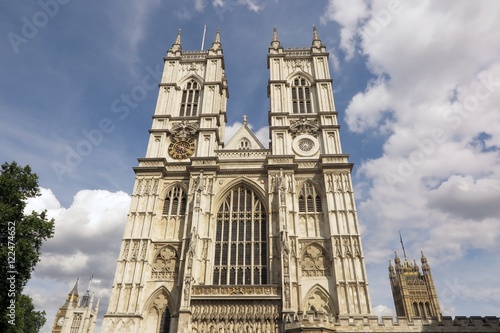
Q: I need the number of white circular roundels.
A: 1